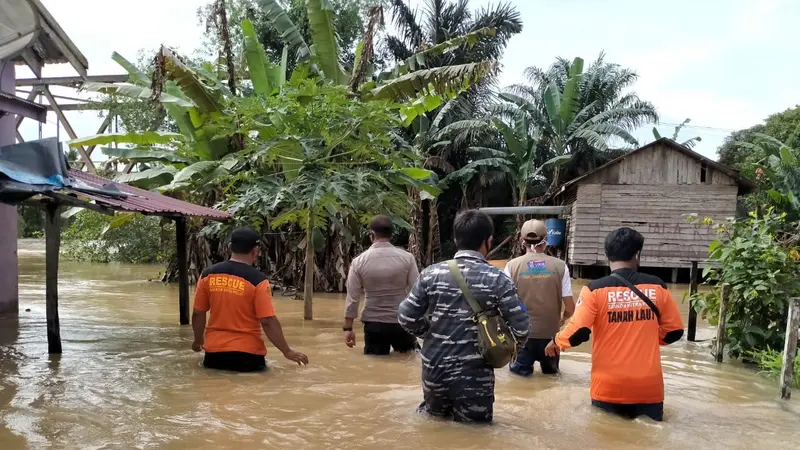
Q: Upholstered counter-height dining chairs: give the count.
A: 0